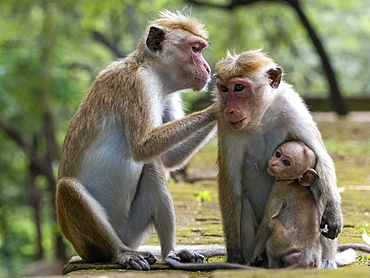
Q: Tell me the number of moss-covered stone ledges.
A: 1